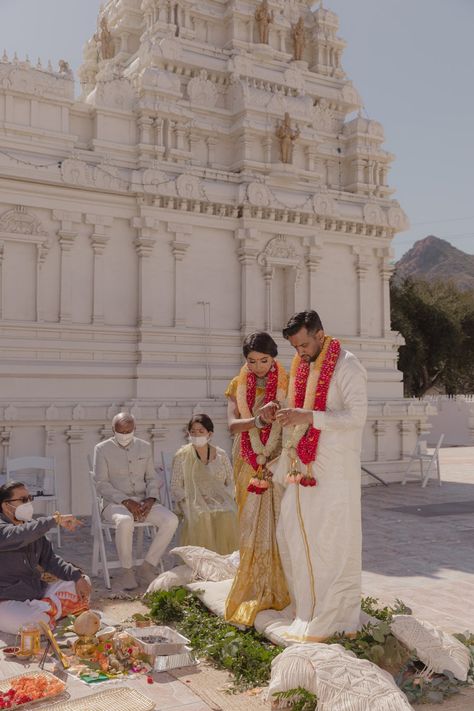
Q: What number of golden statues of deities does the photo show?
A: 4